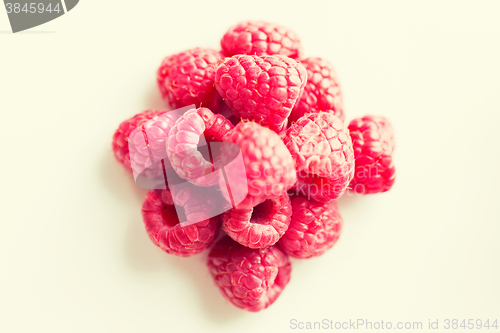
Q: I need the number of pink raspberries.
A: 13